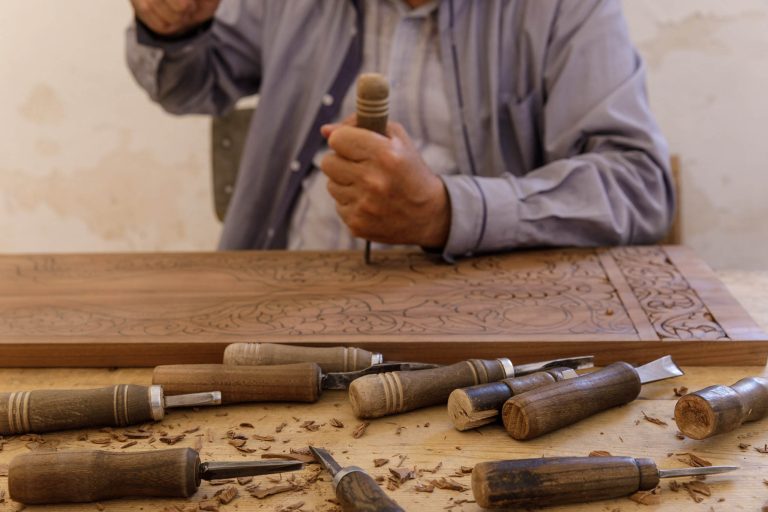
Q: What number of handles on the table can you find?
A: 10